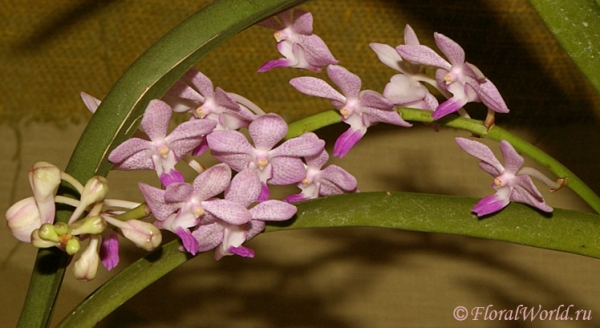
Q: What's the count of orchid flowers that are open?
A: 11